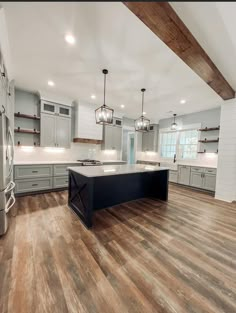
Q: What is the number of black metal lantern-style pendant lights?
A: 2